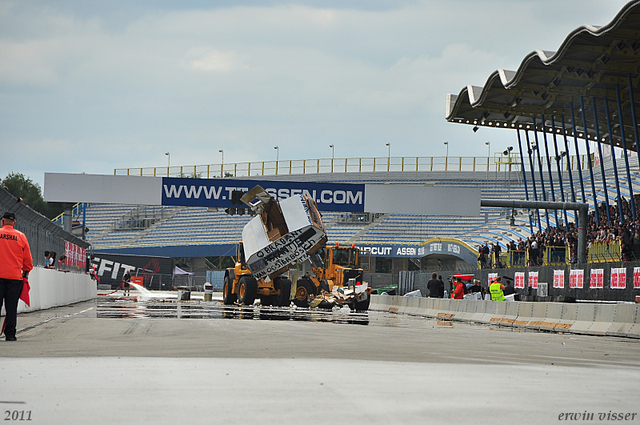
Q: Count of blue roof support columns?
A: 12